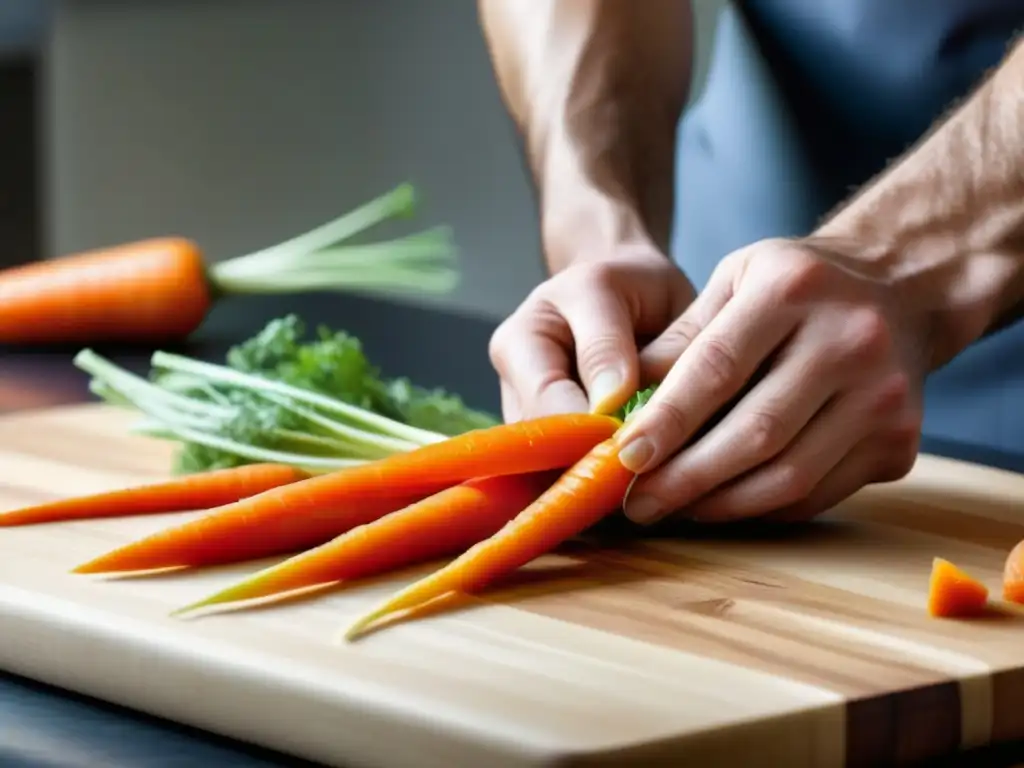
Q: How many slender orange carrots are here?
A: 4